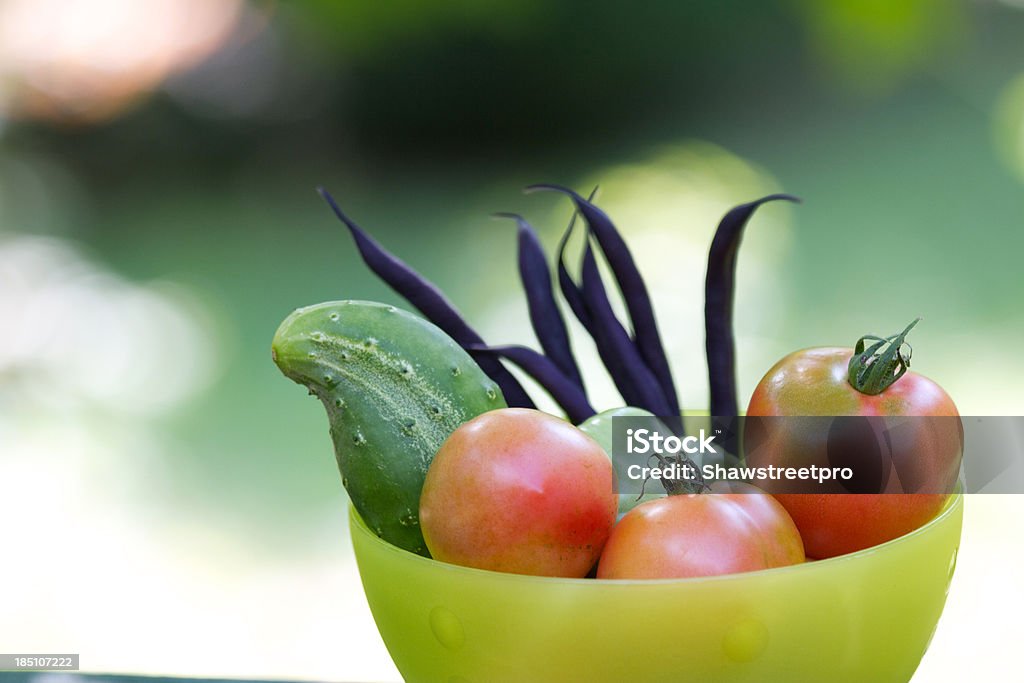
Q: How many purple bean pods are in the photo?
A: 7